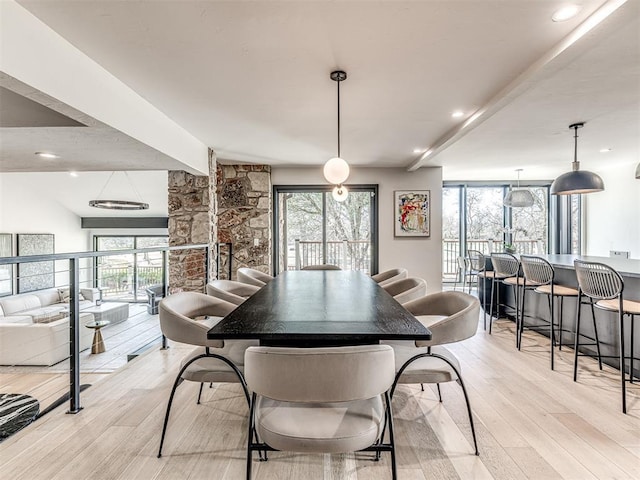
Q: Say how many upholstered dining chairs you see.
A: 8